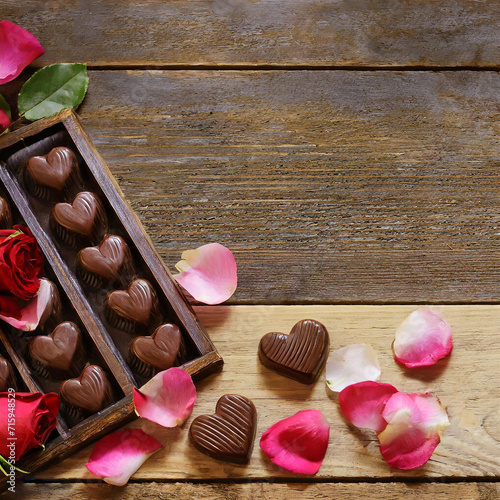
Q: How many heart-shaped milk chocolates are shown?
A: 12